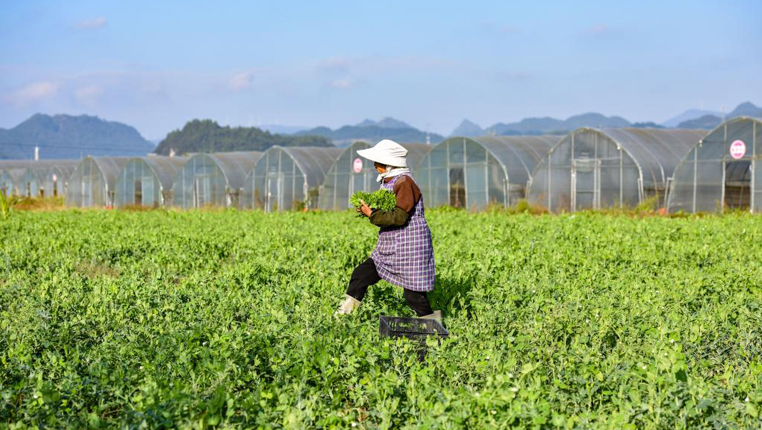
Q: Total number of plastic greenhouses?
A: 11